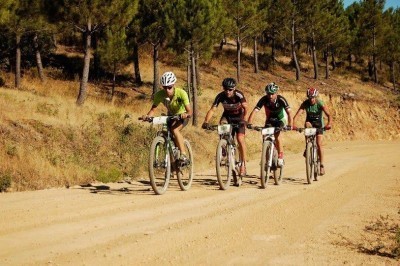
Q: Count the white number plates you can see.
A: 4